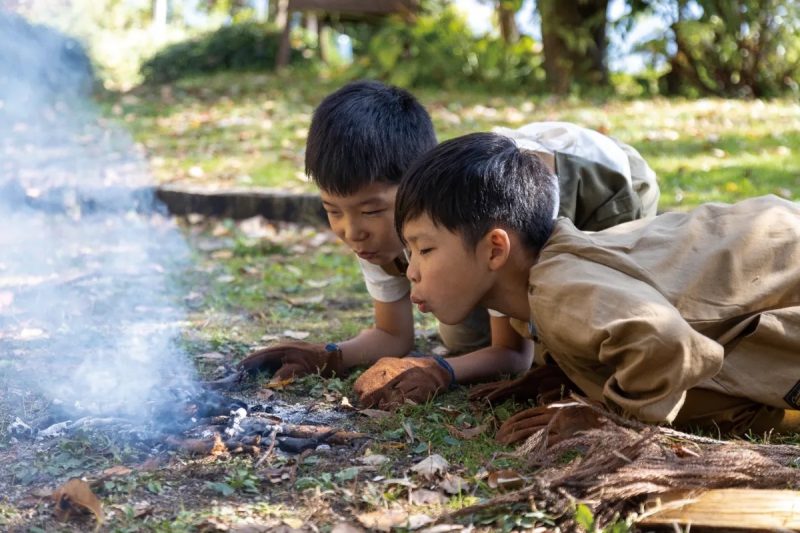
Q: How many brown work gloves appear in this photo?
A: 4